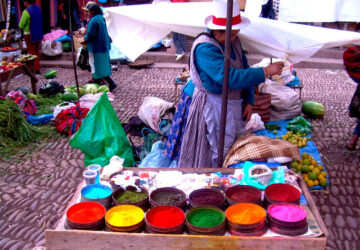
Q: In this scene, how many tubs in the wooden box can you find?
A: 12